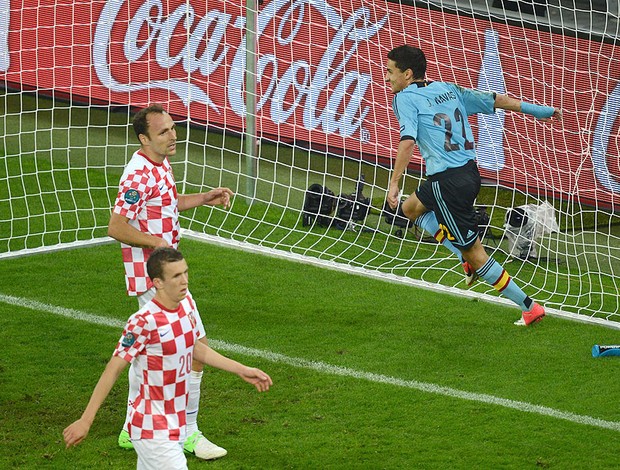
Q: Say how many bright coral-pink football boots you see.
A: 2